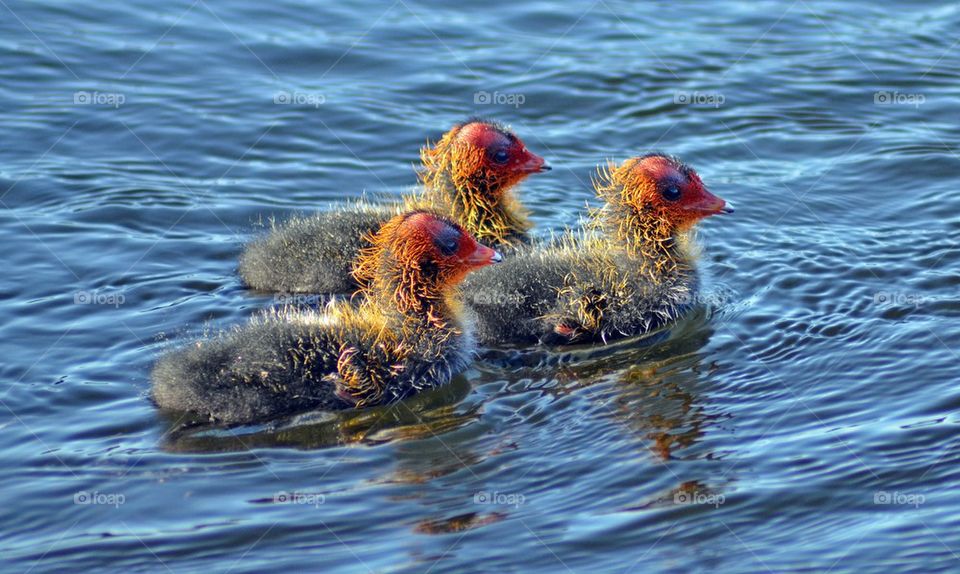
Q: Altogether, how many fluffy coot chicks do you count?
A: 3